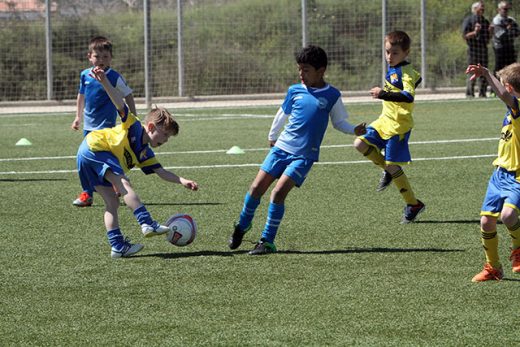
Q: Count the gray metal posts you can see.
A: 6